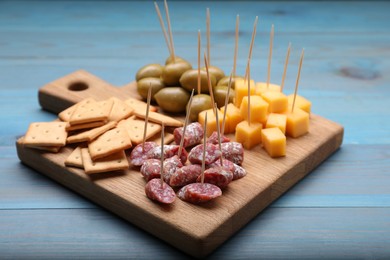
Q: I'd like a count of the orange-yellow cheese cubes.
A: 11